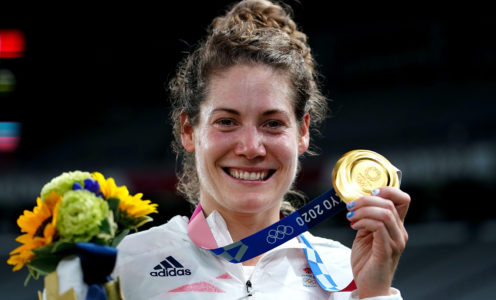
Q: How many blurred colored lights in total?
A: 3